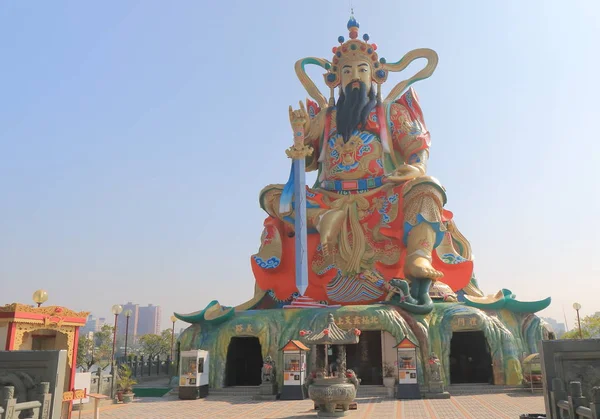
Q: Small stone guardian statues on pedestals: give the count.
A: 2